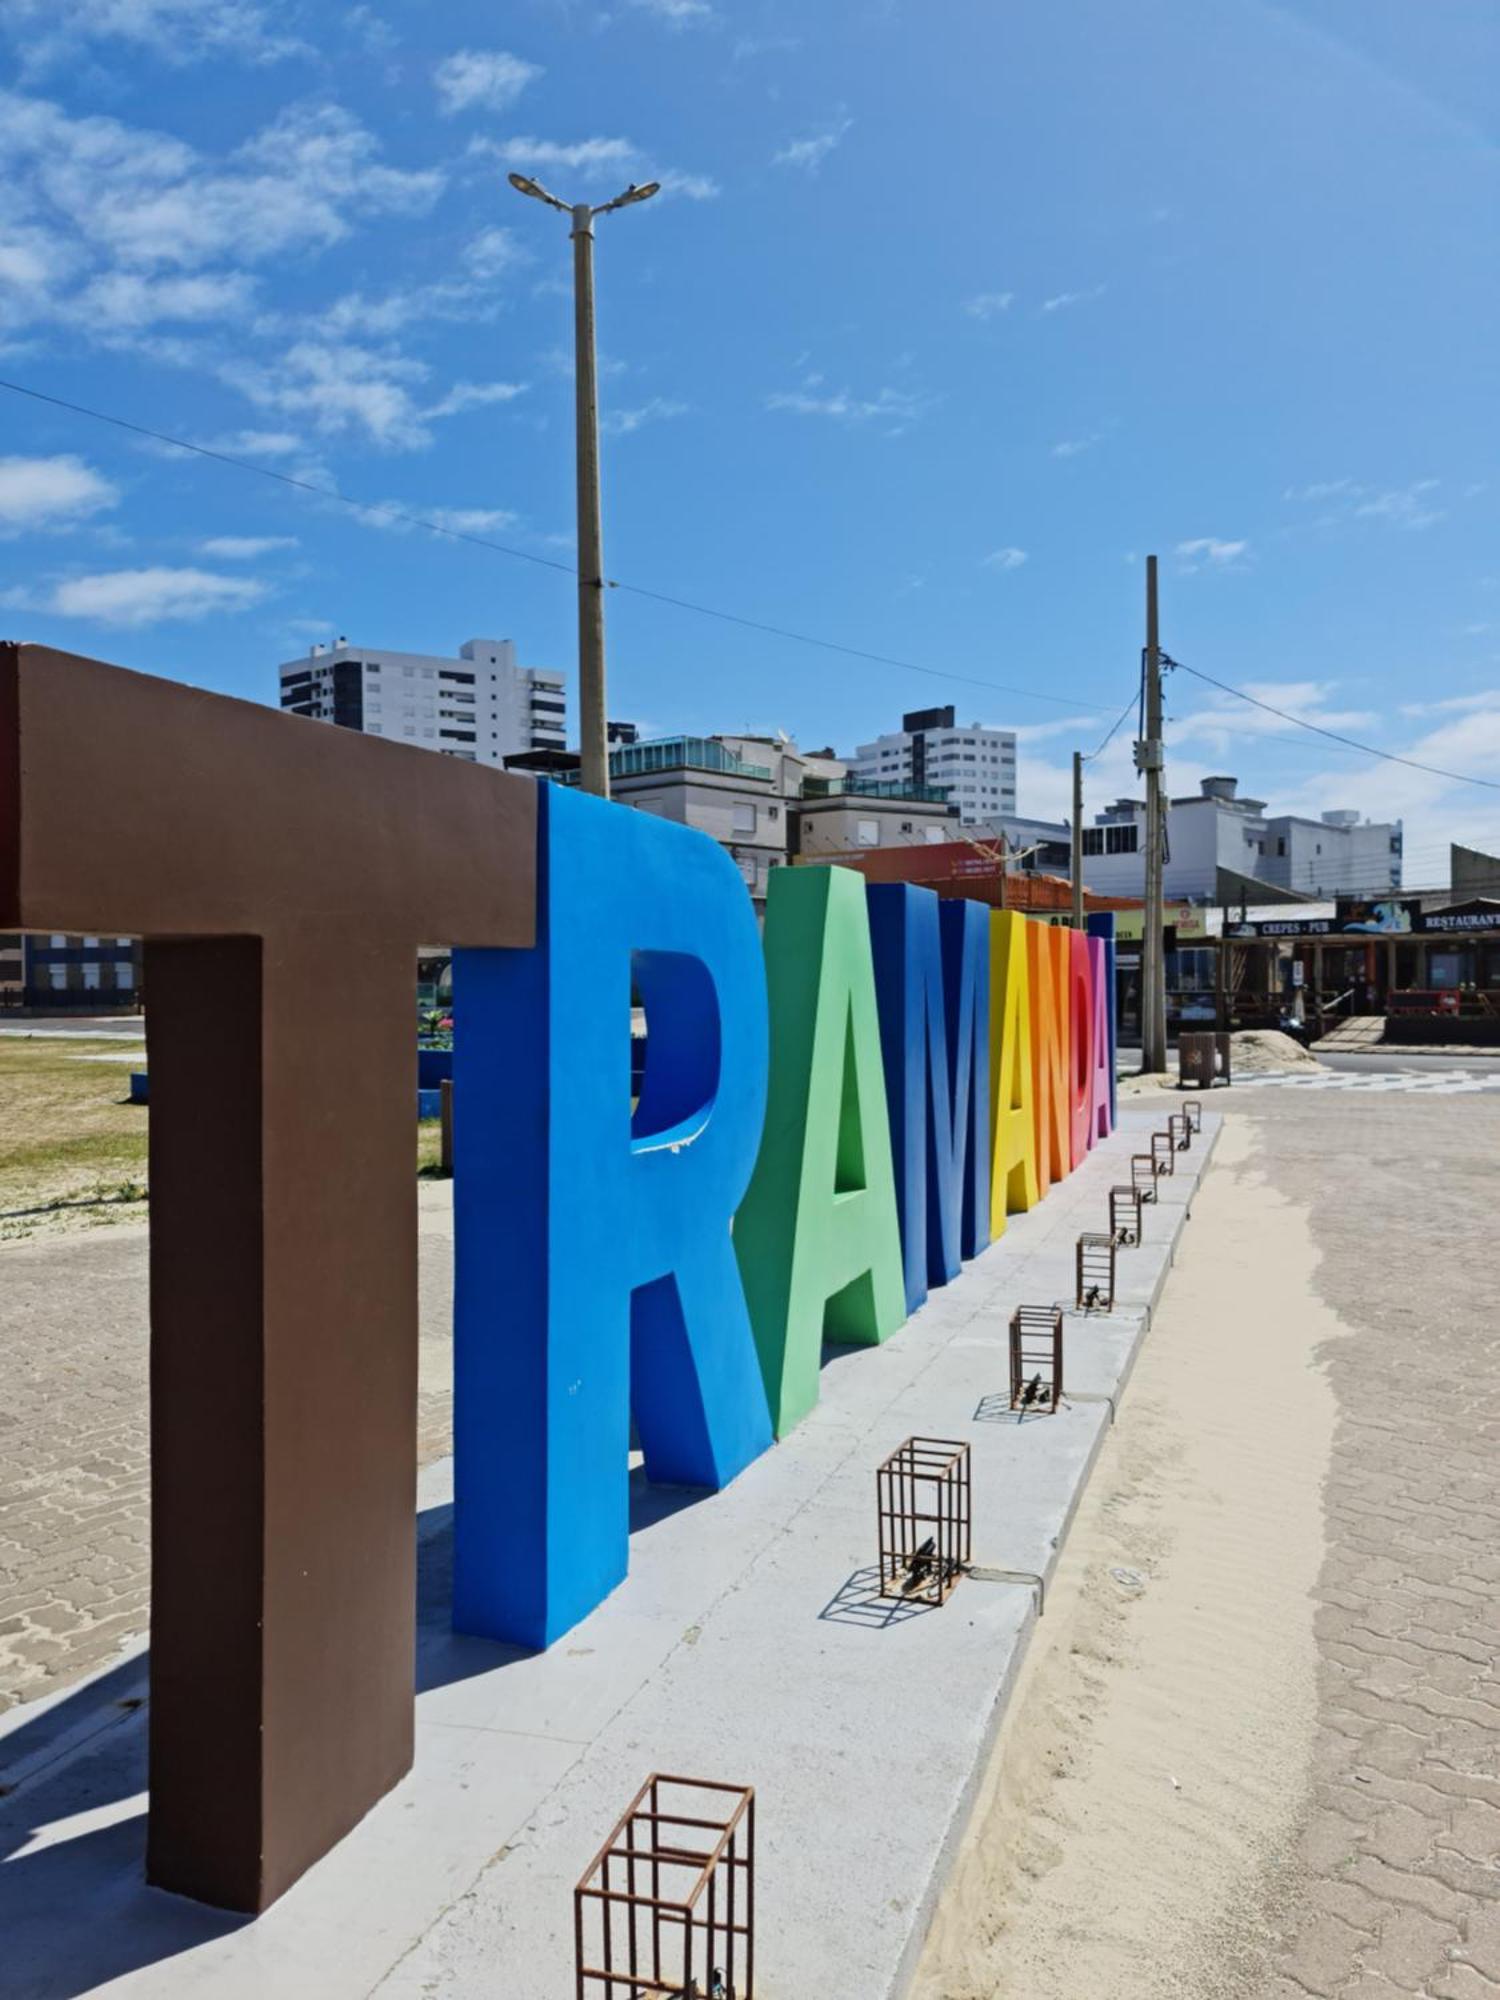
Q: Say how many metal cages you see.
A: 9